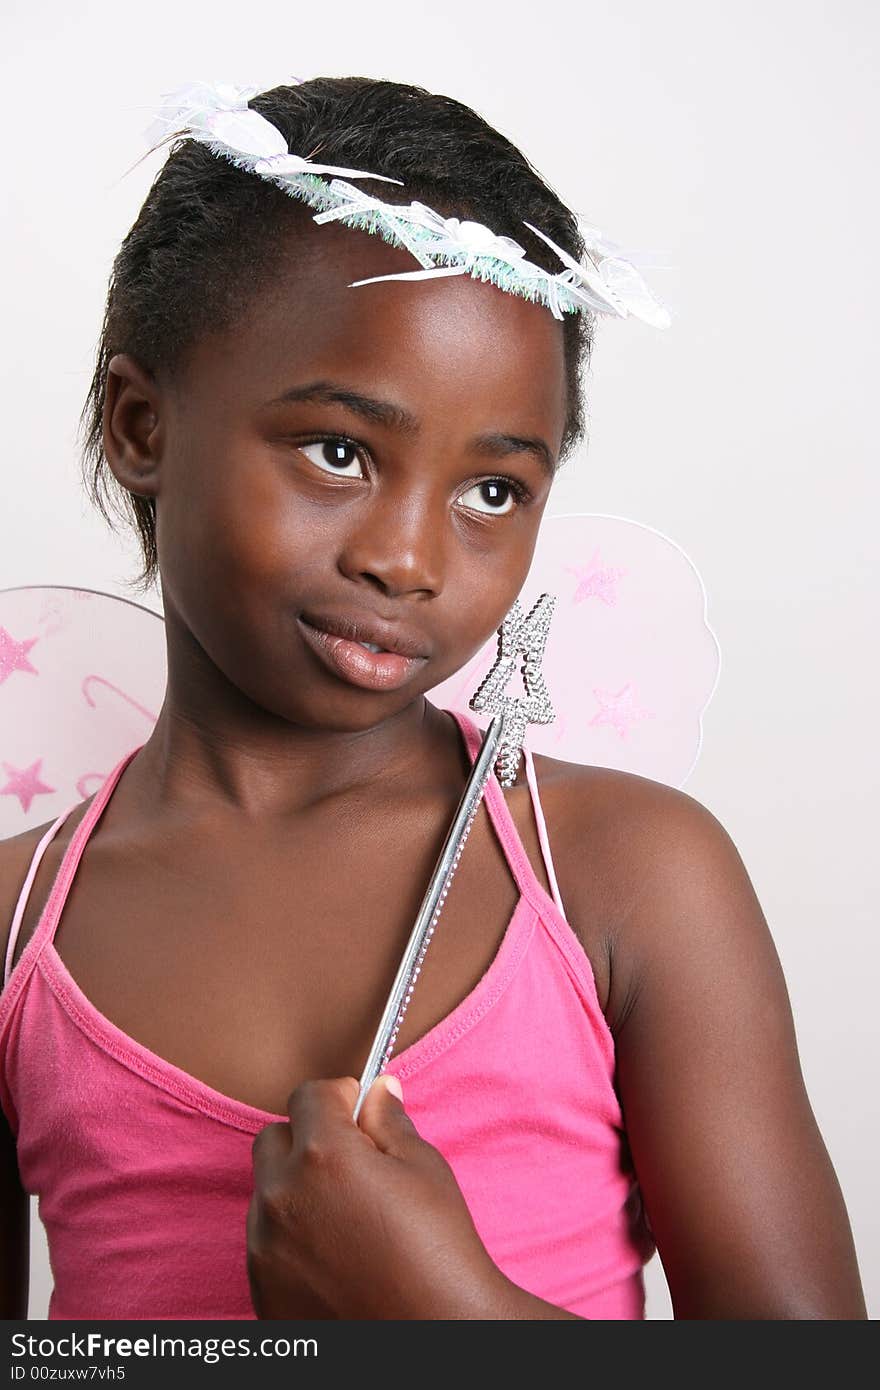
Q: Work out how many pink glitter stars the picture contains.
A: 4